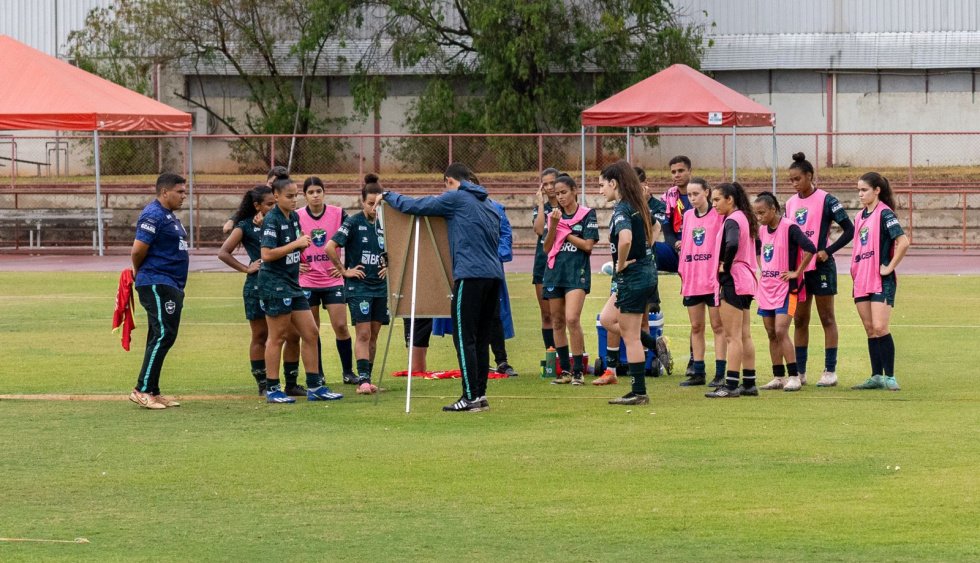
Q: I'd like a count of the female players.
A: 13